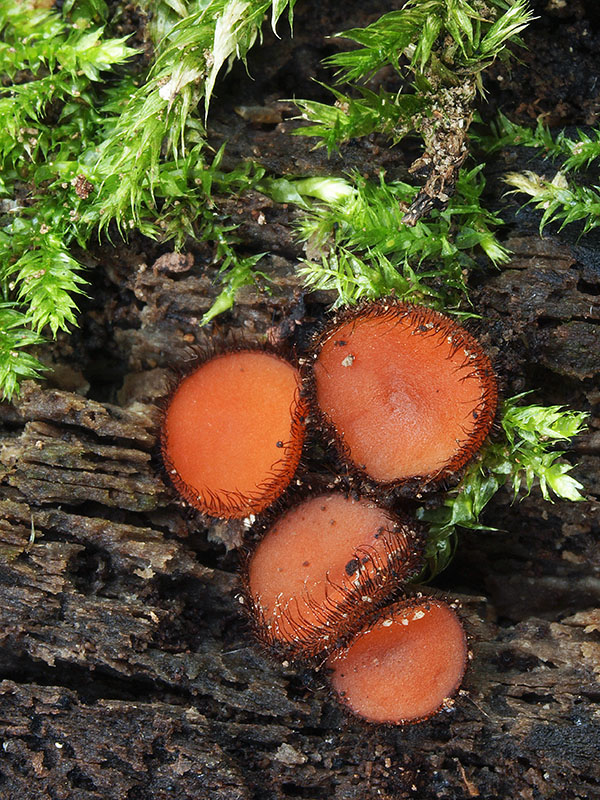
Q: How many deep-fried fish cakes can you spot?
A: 0